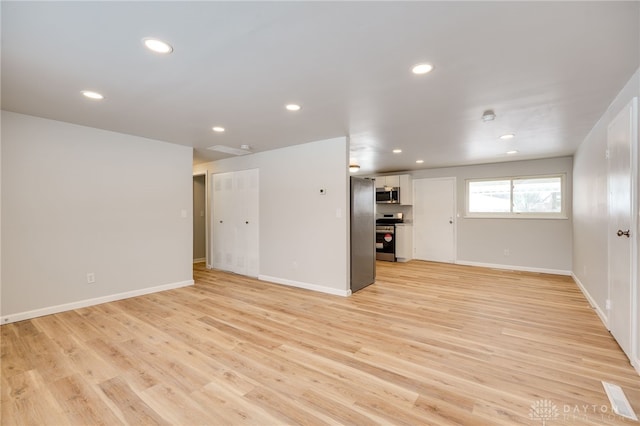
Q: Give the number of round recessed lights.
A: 9